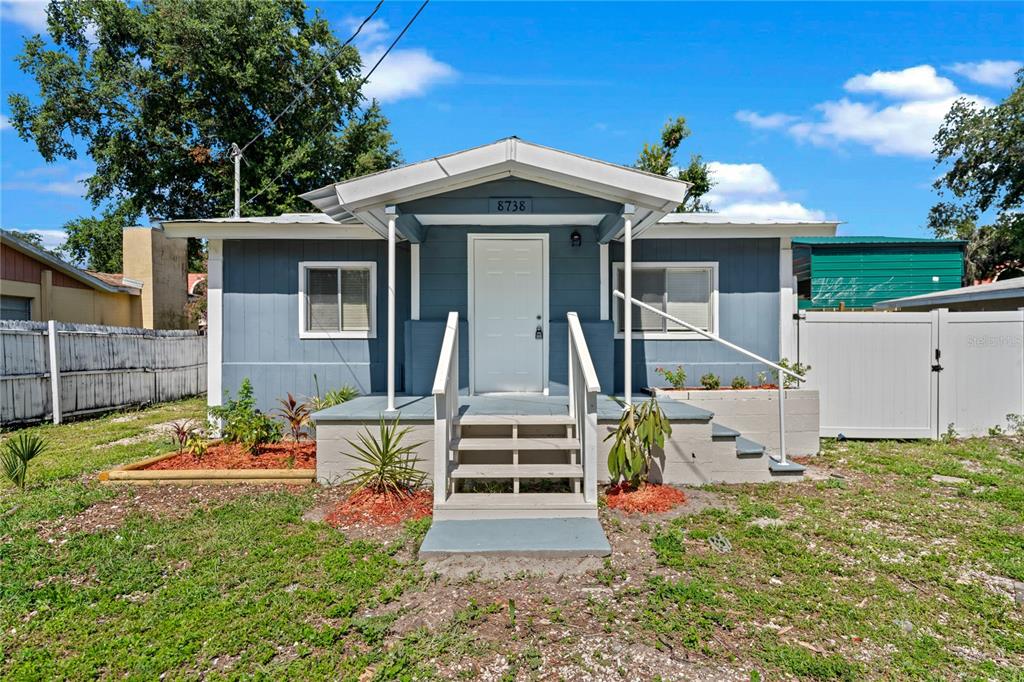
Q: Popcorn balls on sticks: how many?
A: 0